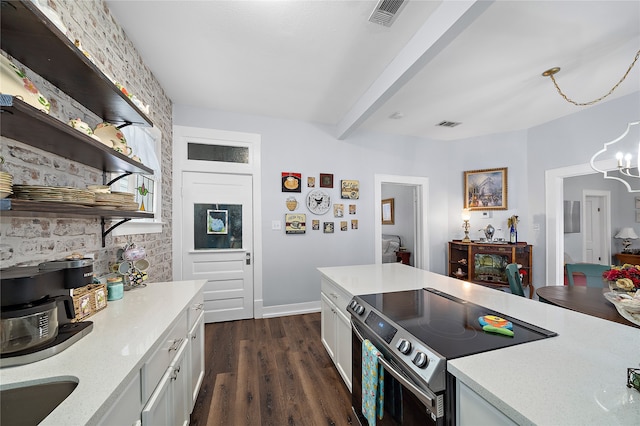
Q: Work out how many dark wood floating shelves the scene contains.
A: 3